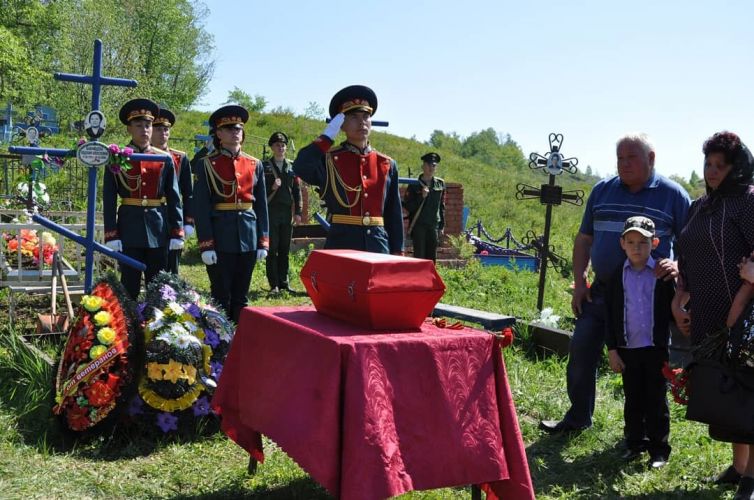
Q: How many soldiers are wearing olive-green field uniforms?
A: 2